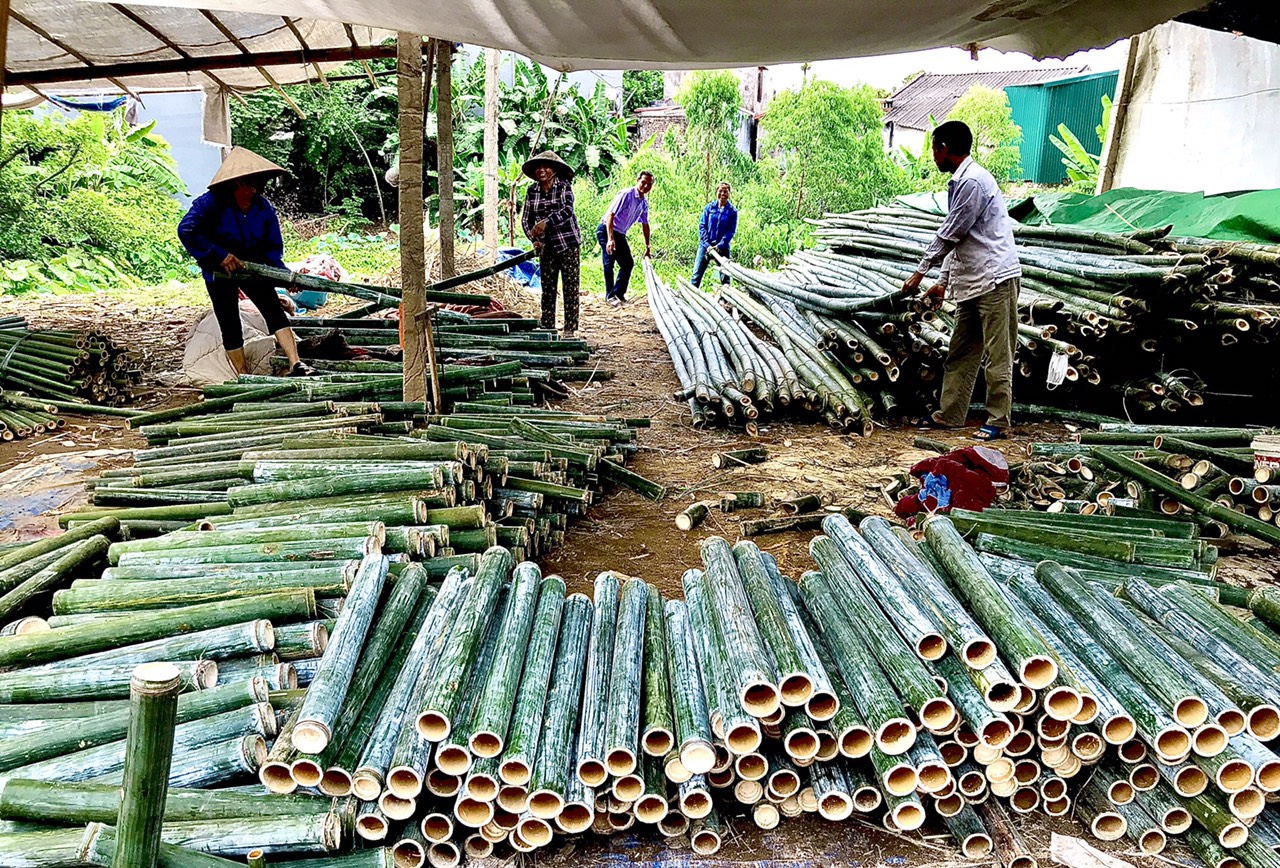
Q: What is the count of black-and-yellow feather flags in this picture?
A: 0